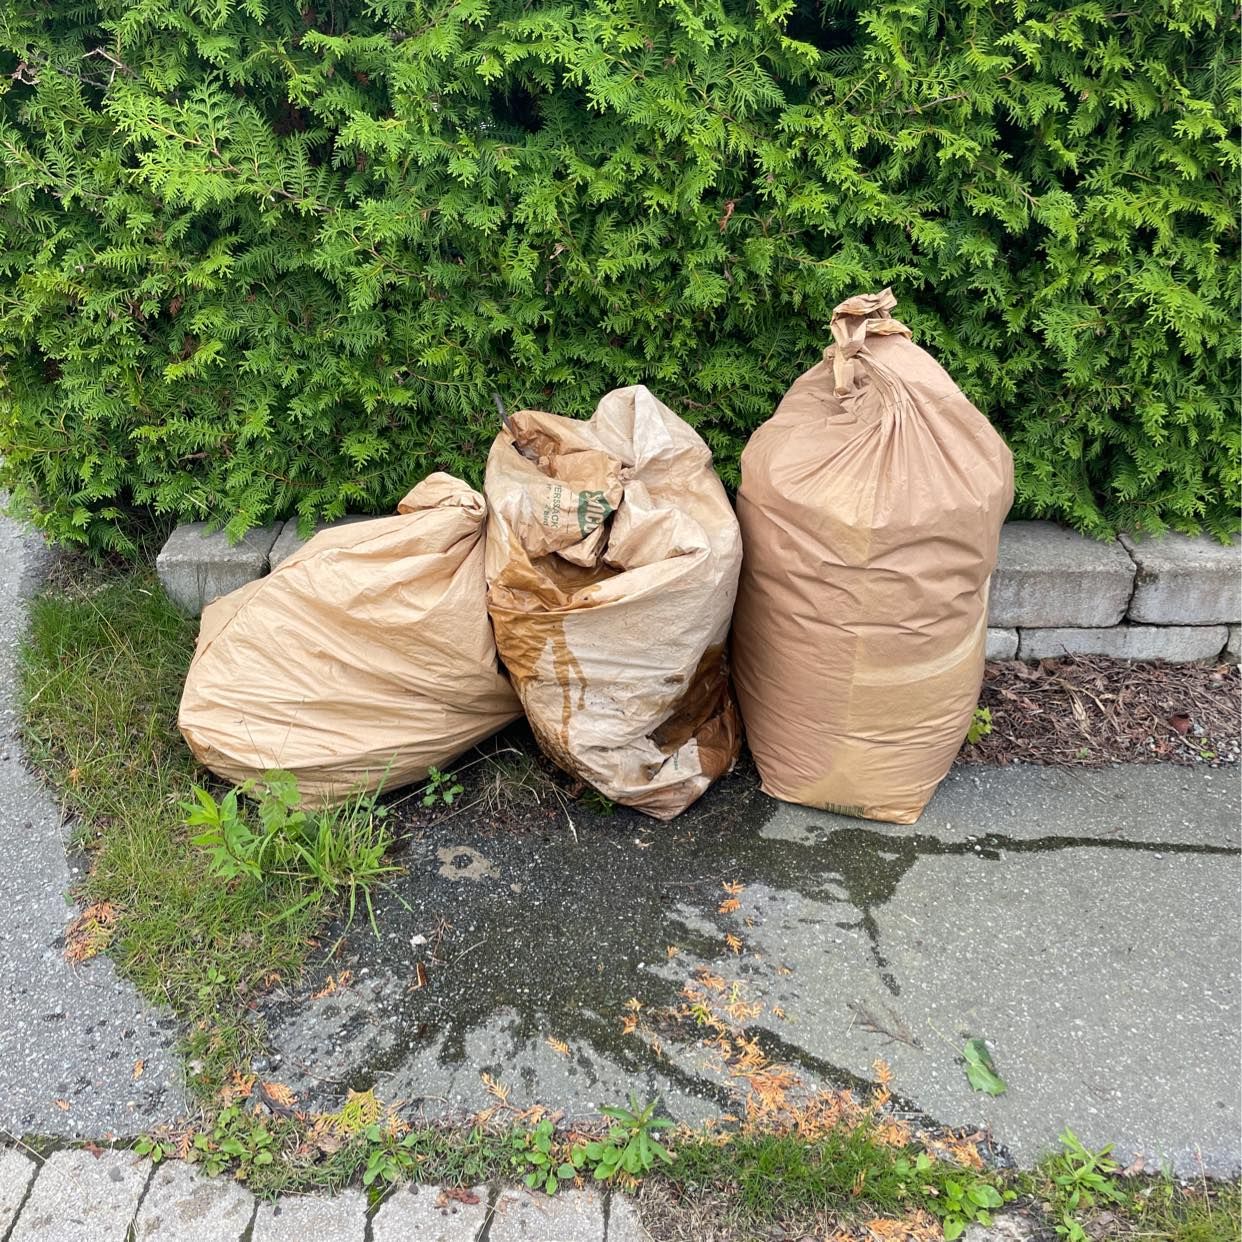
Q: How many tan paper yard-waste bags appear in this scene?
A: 3